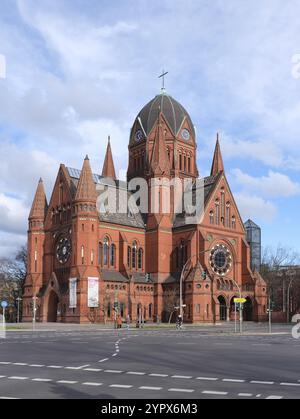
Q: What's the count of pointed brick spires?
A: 5